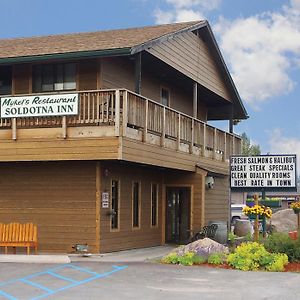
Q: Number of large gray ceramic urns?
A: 1